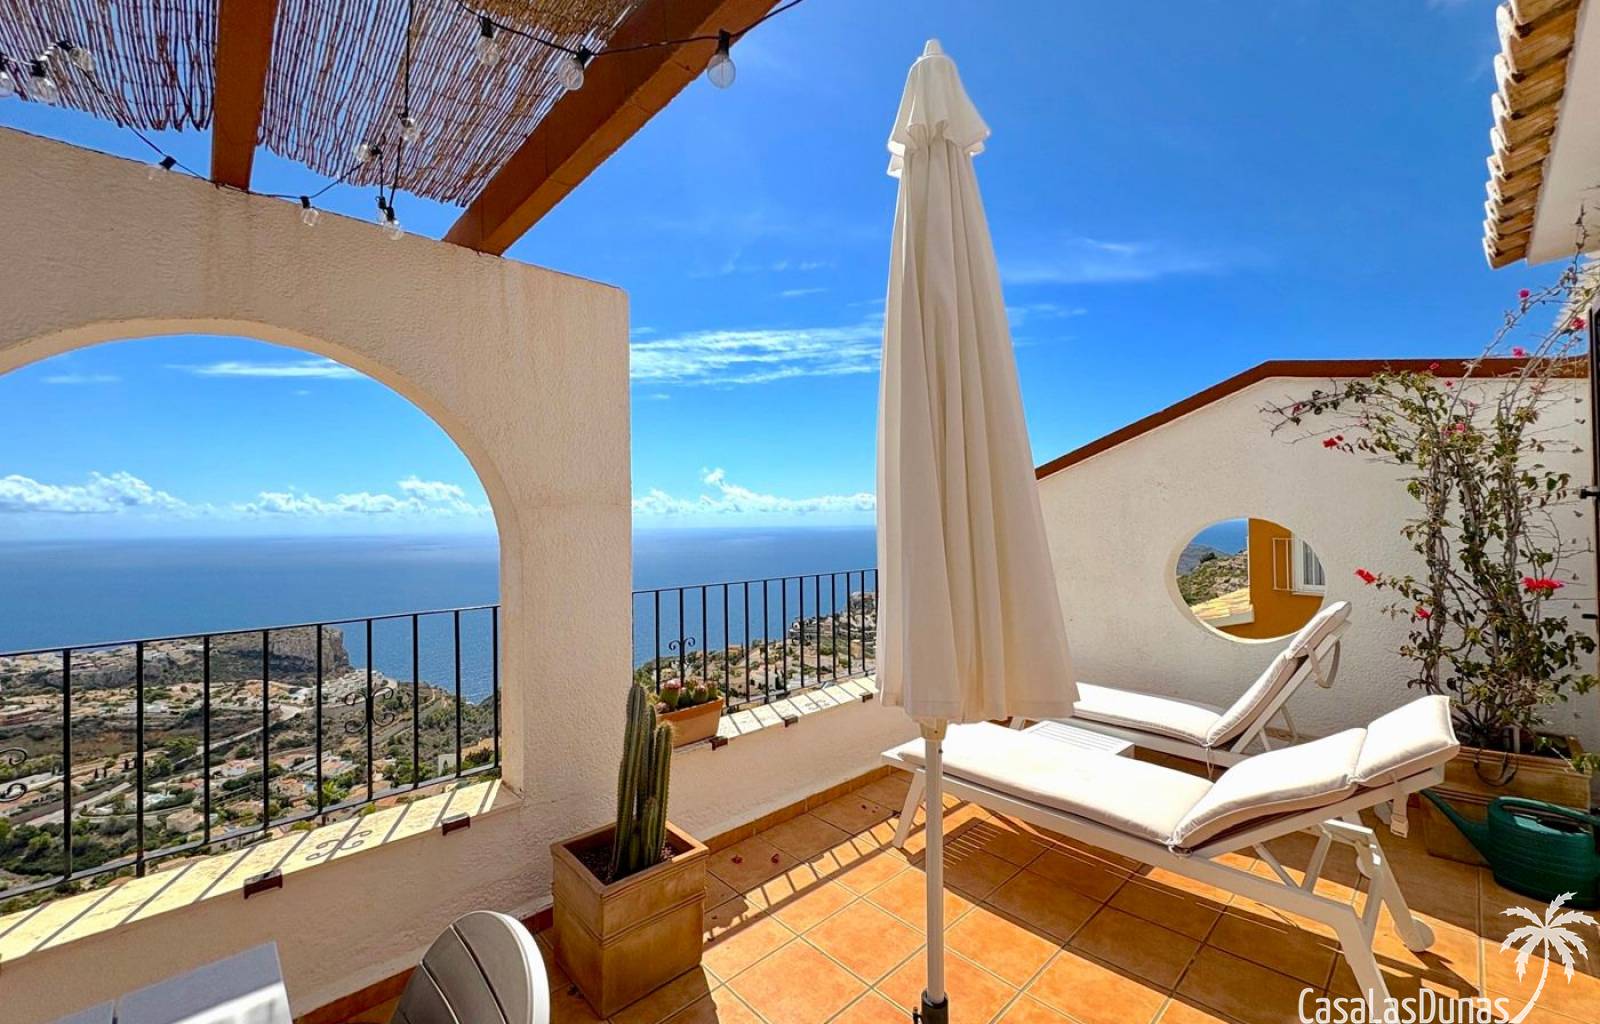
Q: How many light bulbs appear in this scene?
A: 12